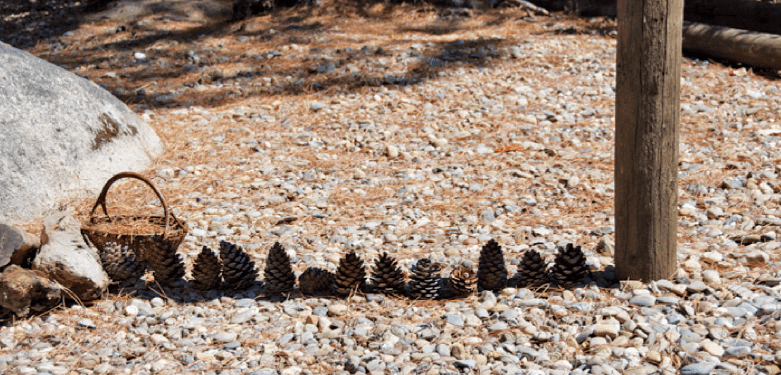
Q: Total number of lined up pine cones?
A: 13